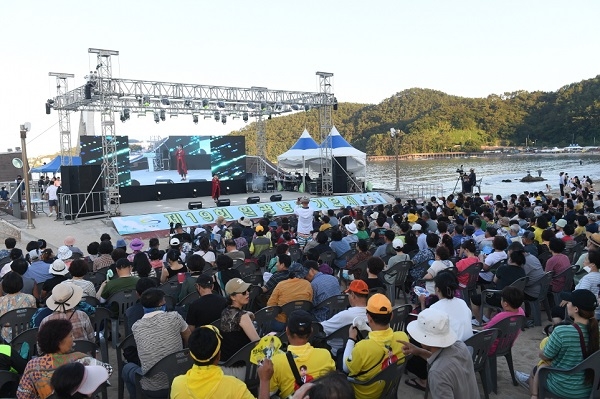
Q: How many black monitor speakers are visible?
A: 4